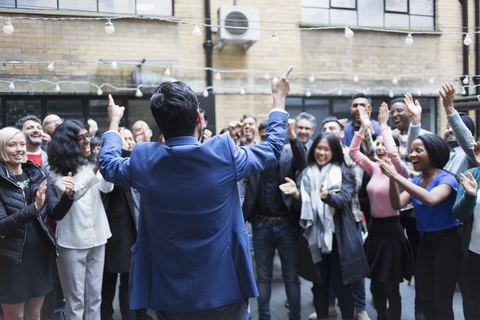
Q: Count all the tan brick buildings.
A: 1